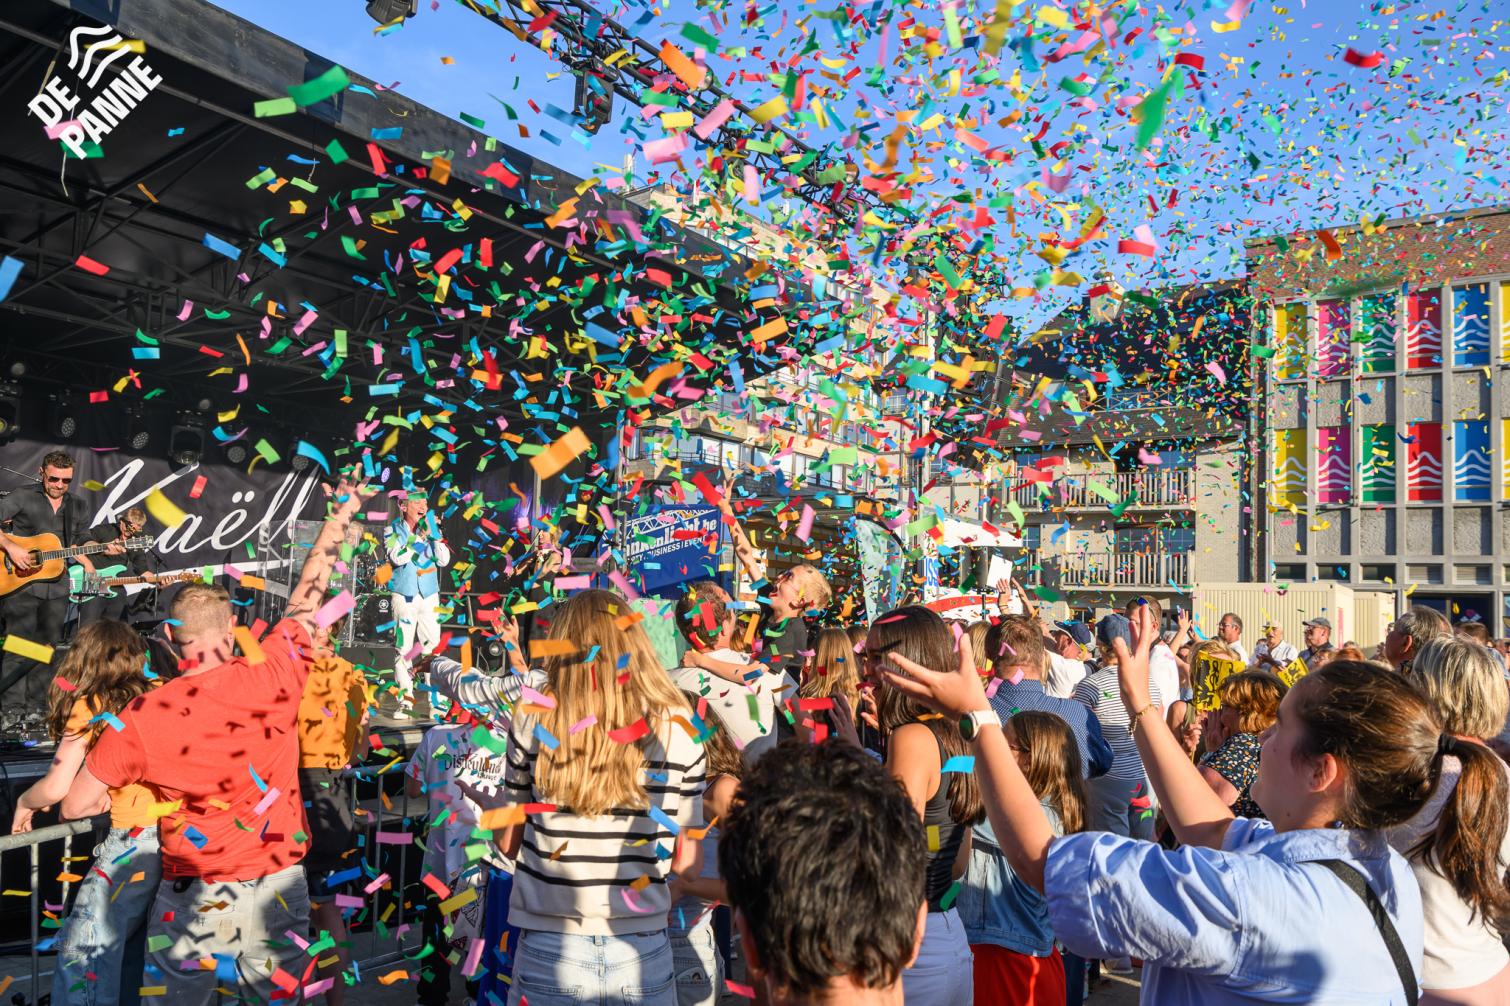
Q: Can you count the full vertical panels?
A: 10